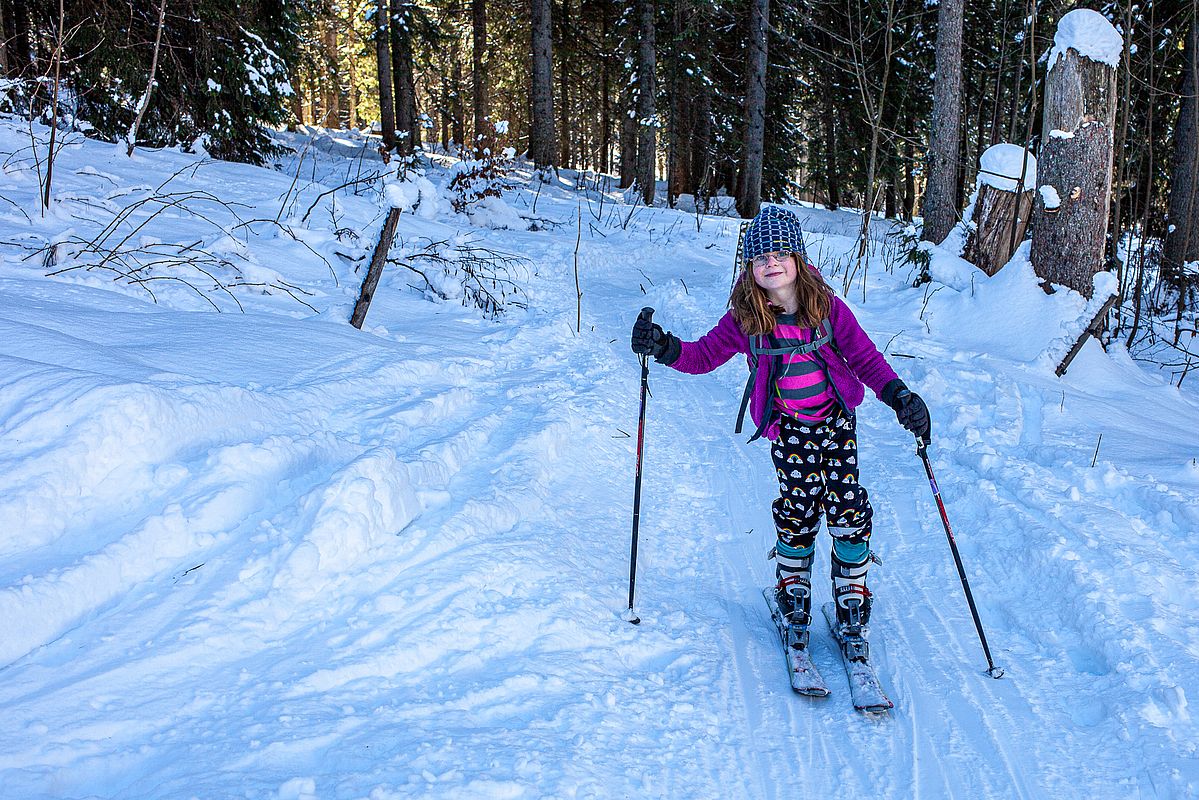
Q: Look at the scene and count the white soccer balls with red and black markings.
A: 0